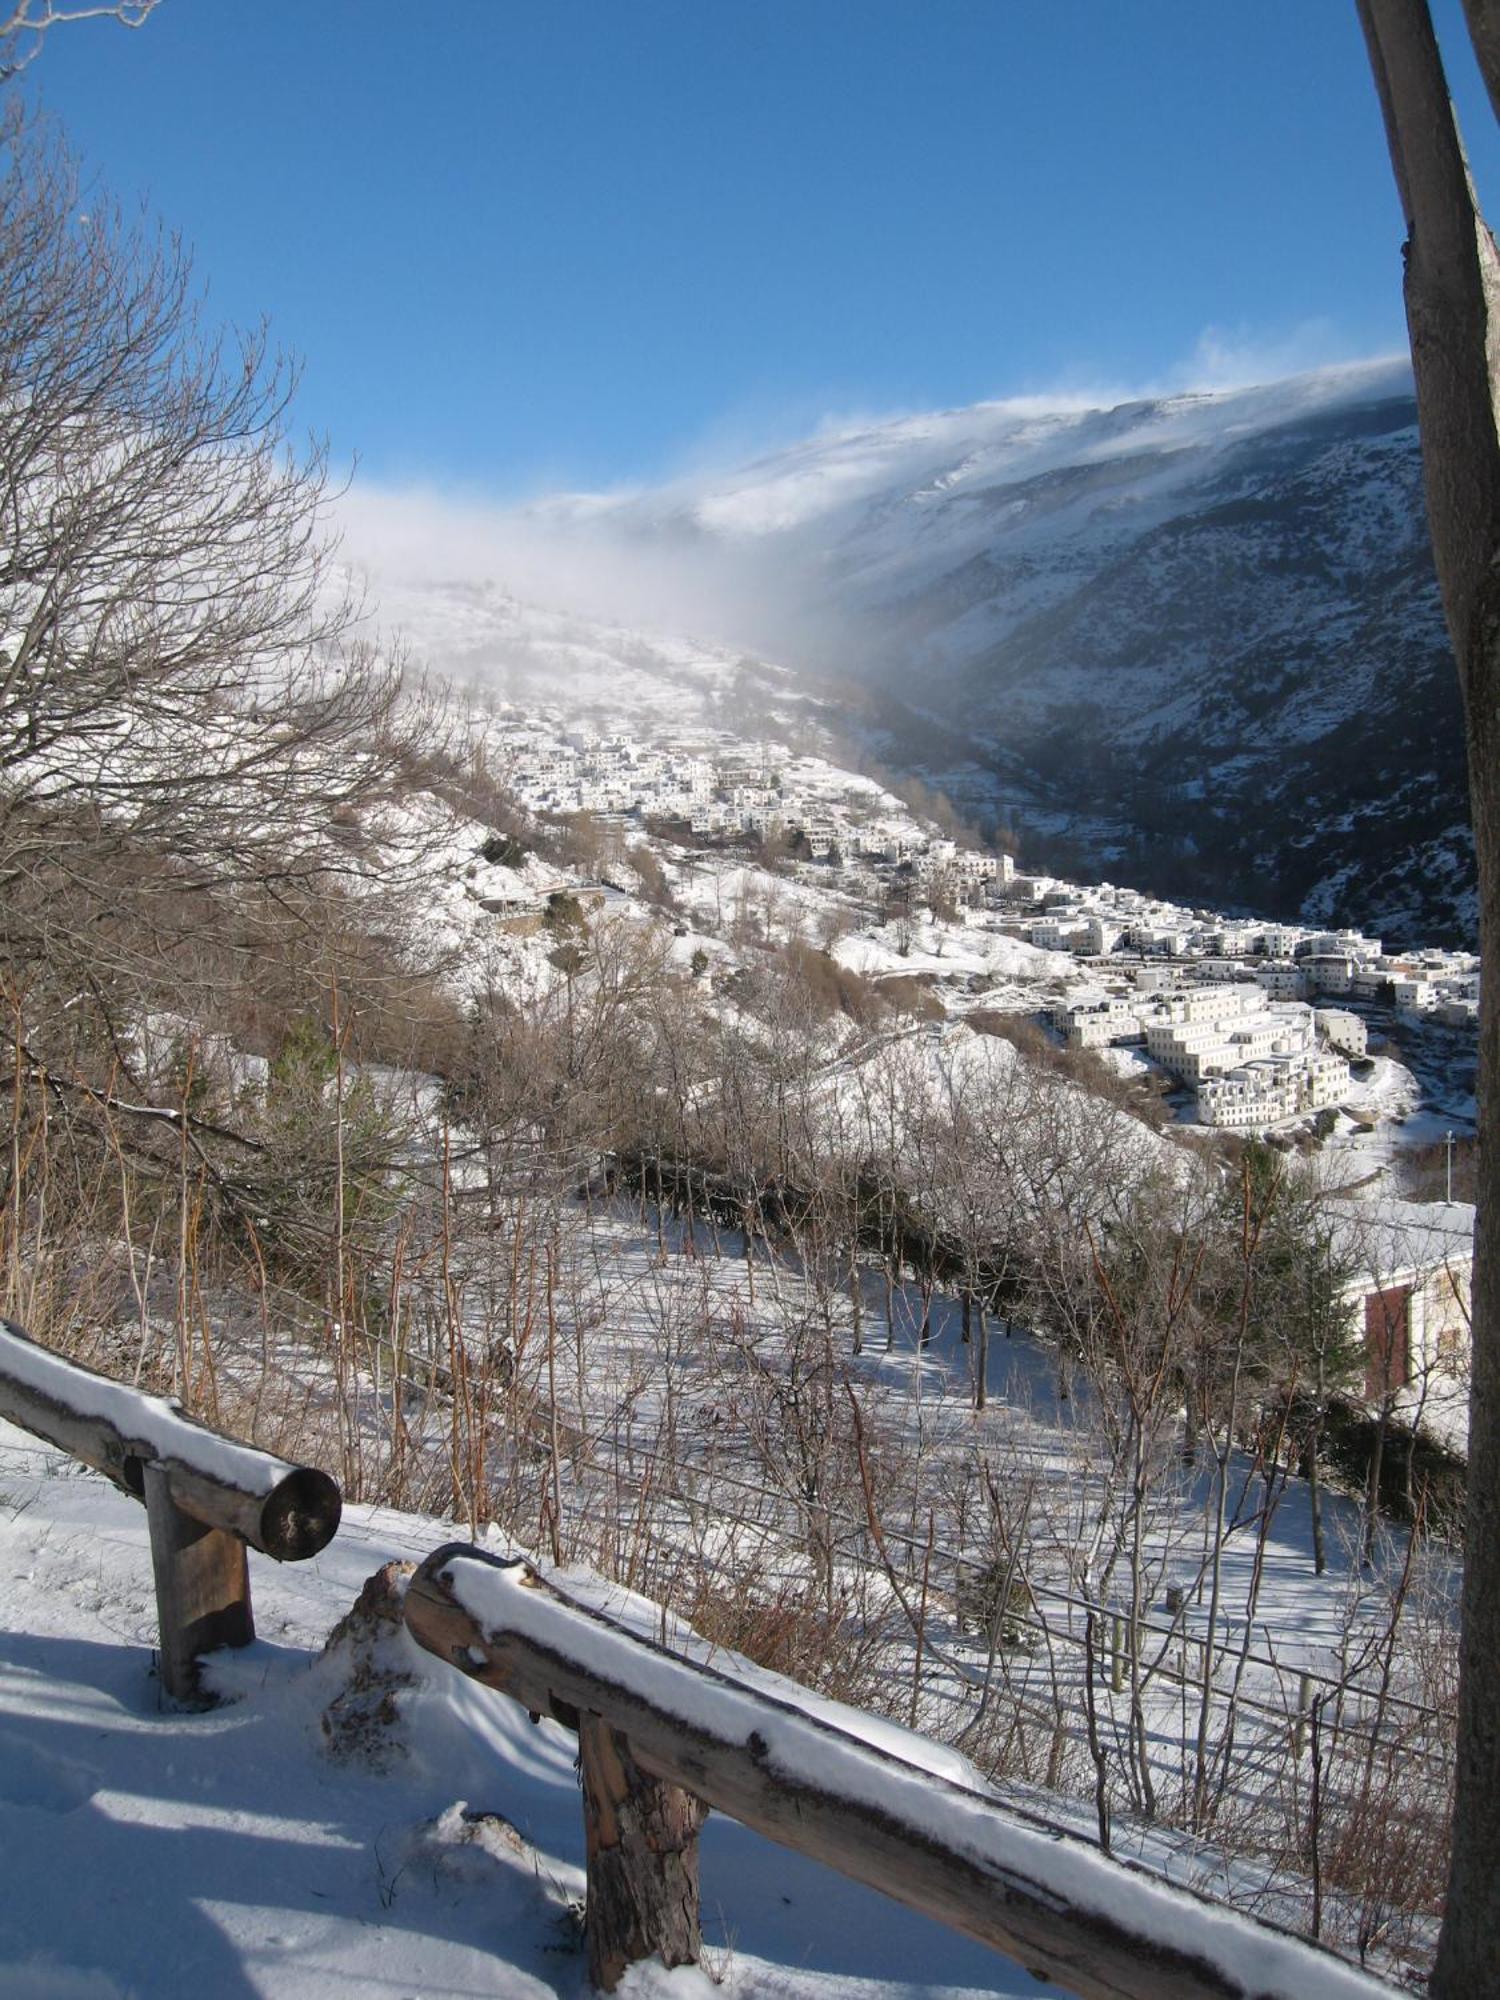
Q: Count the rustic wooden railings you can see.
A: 2